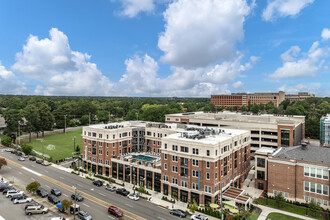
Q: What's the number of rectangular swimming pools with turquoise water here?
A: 1